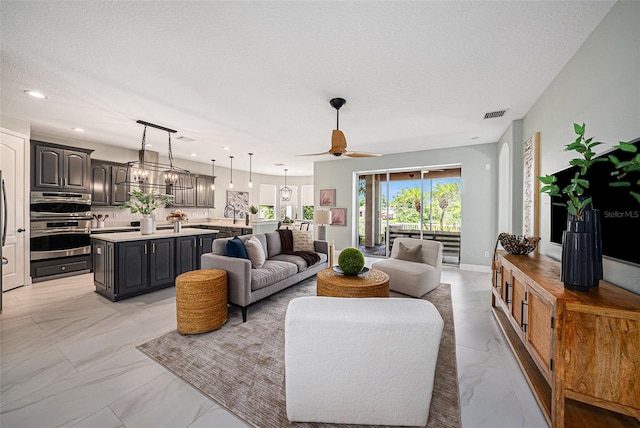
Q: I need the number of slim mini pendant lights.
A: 3